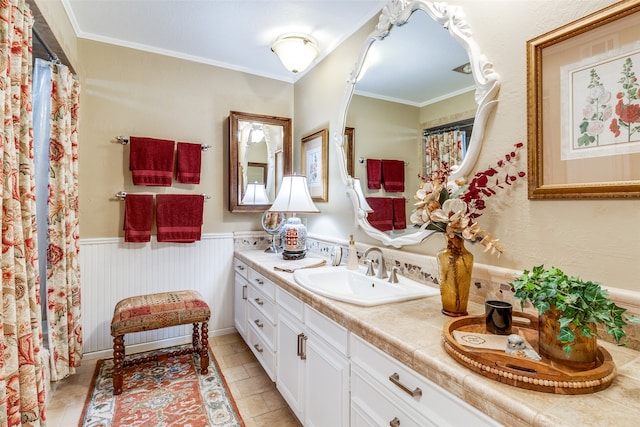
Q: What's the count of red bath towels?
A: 4